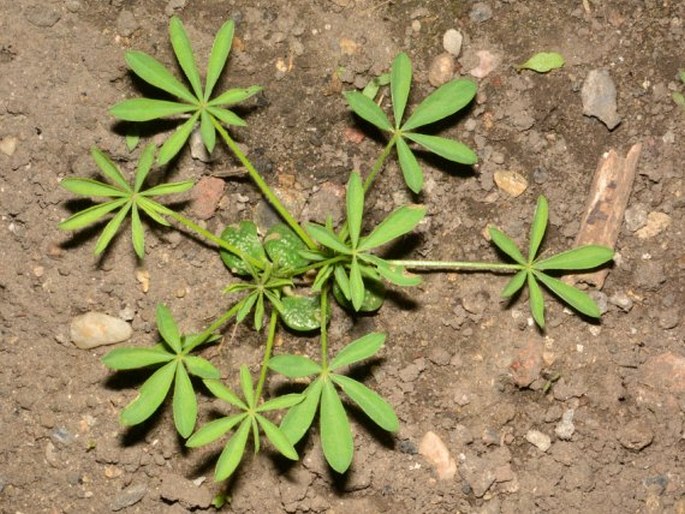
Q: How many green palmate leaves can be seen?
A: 9